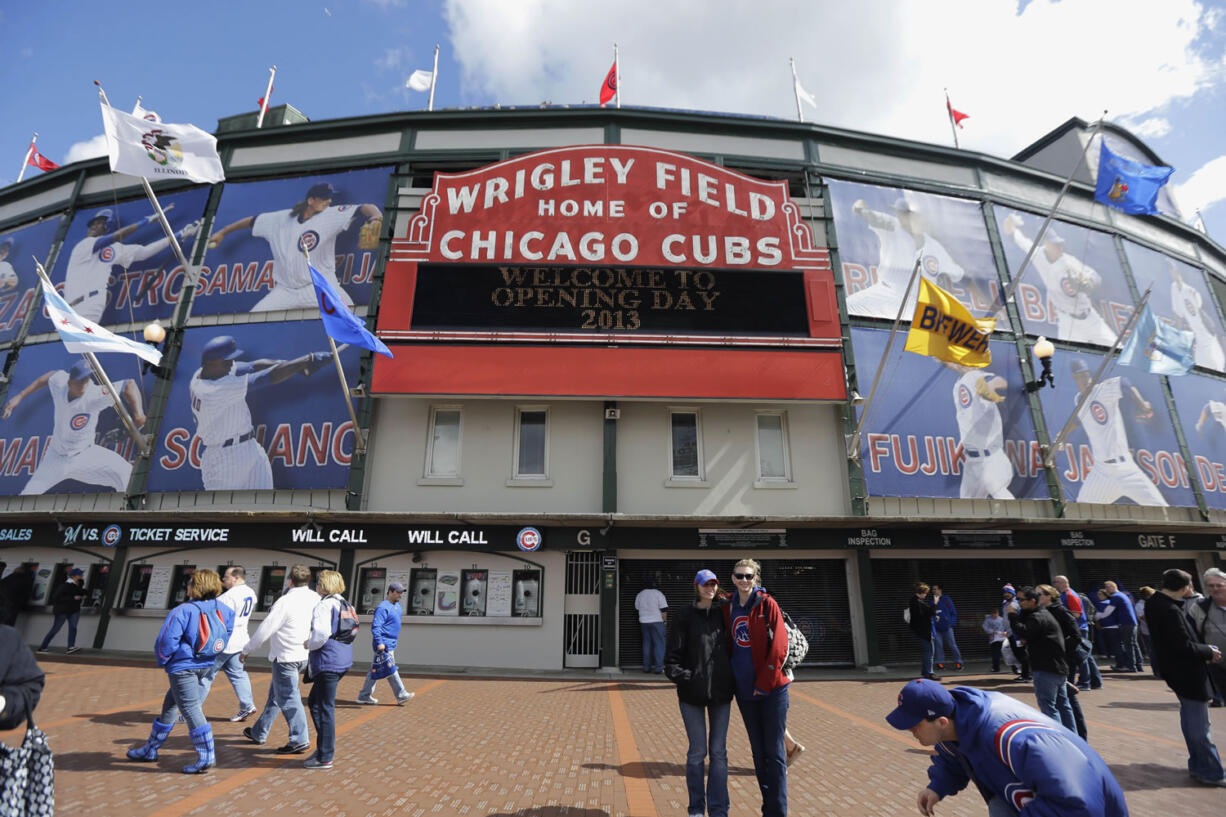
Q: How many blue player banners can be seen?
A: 11